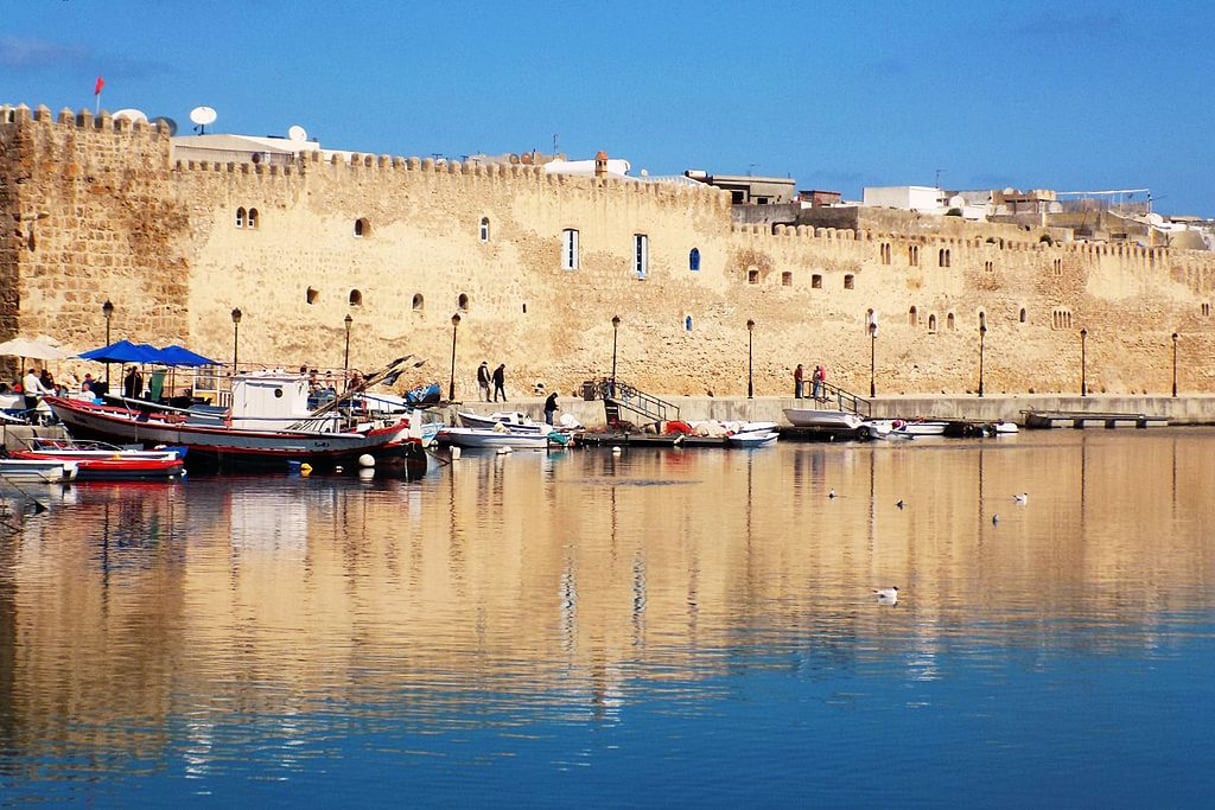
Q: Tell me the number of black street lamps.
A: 10